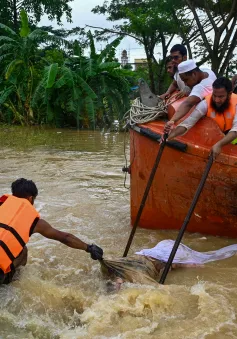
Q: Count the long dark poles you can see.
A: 2